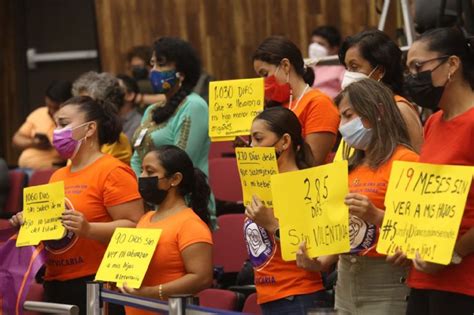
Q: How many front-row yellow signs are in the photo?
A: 5